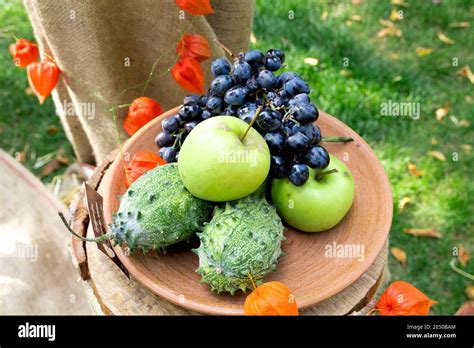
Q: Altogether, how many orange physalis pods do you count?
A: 9